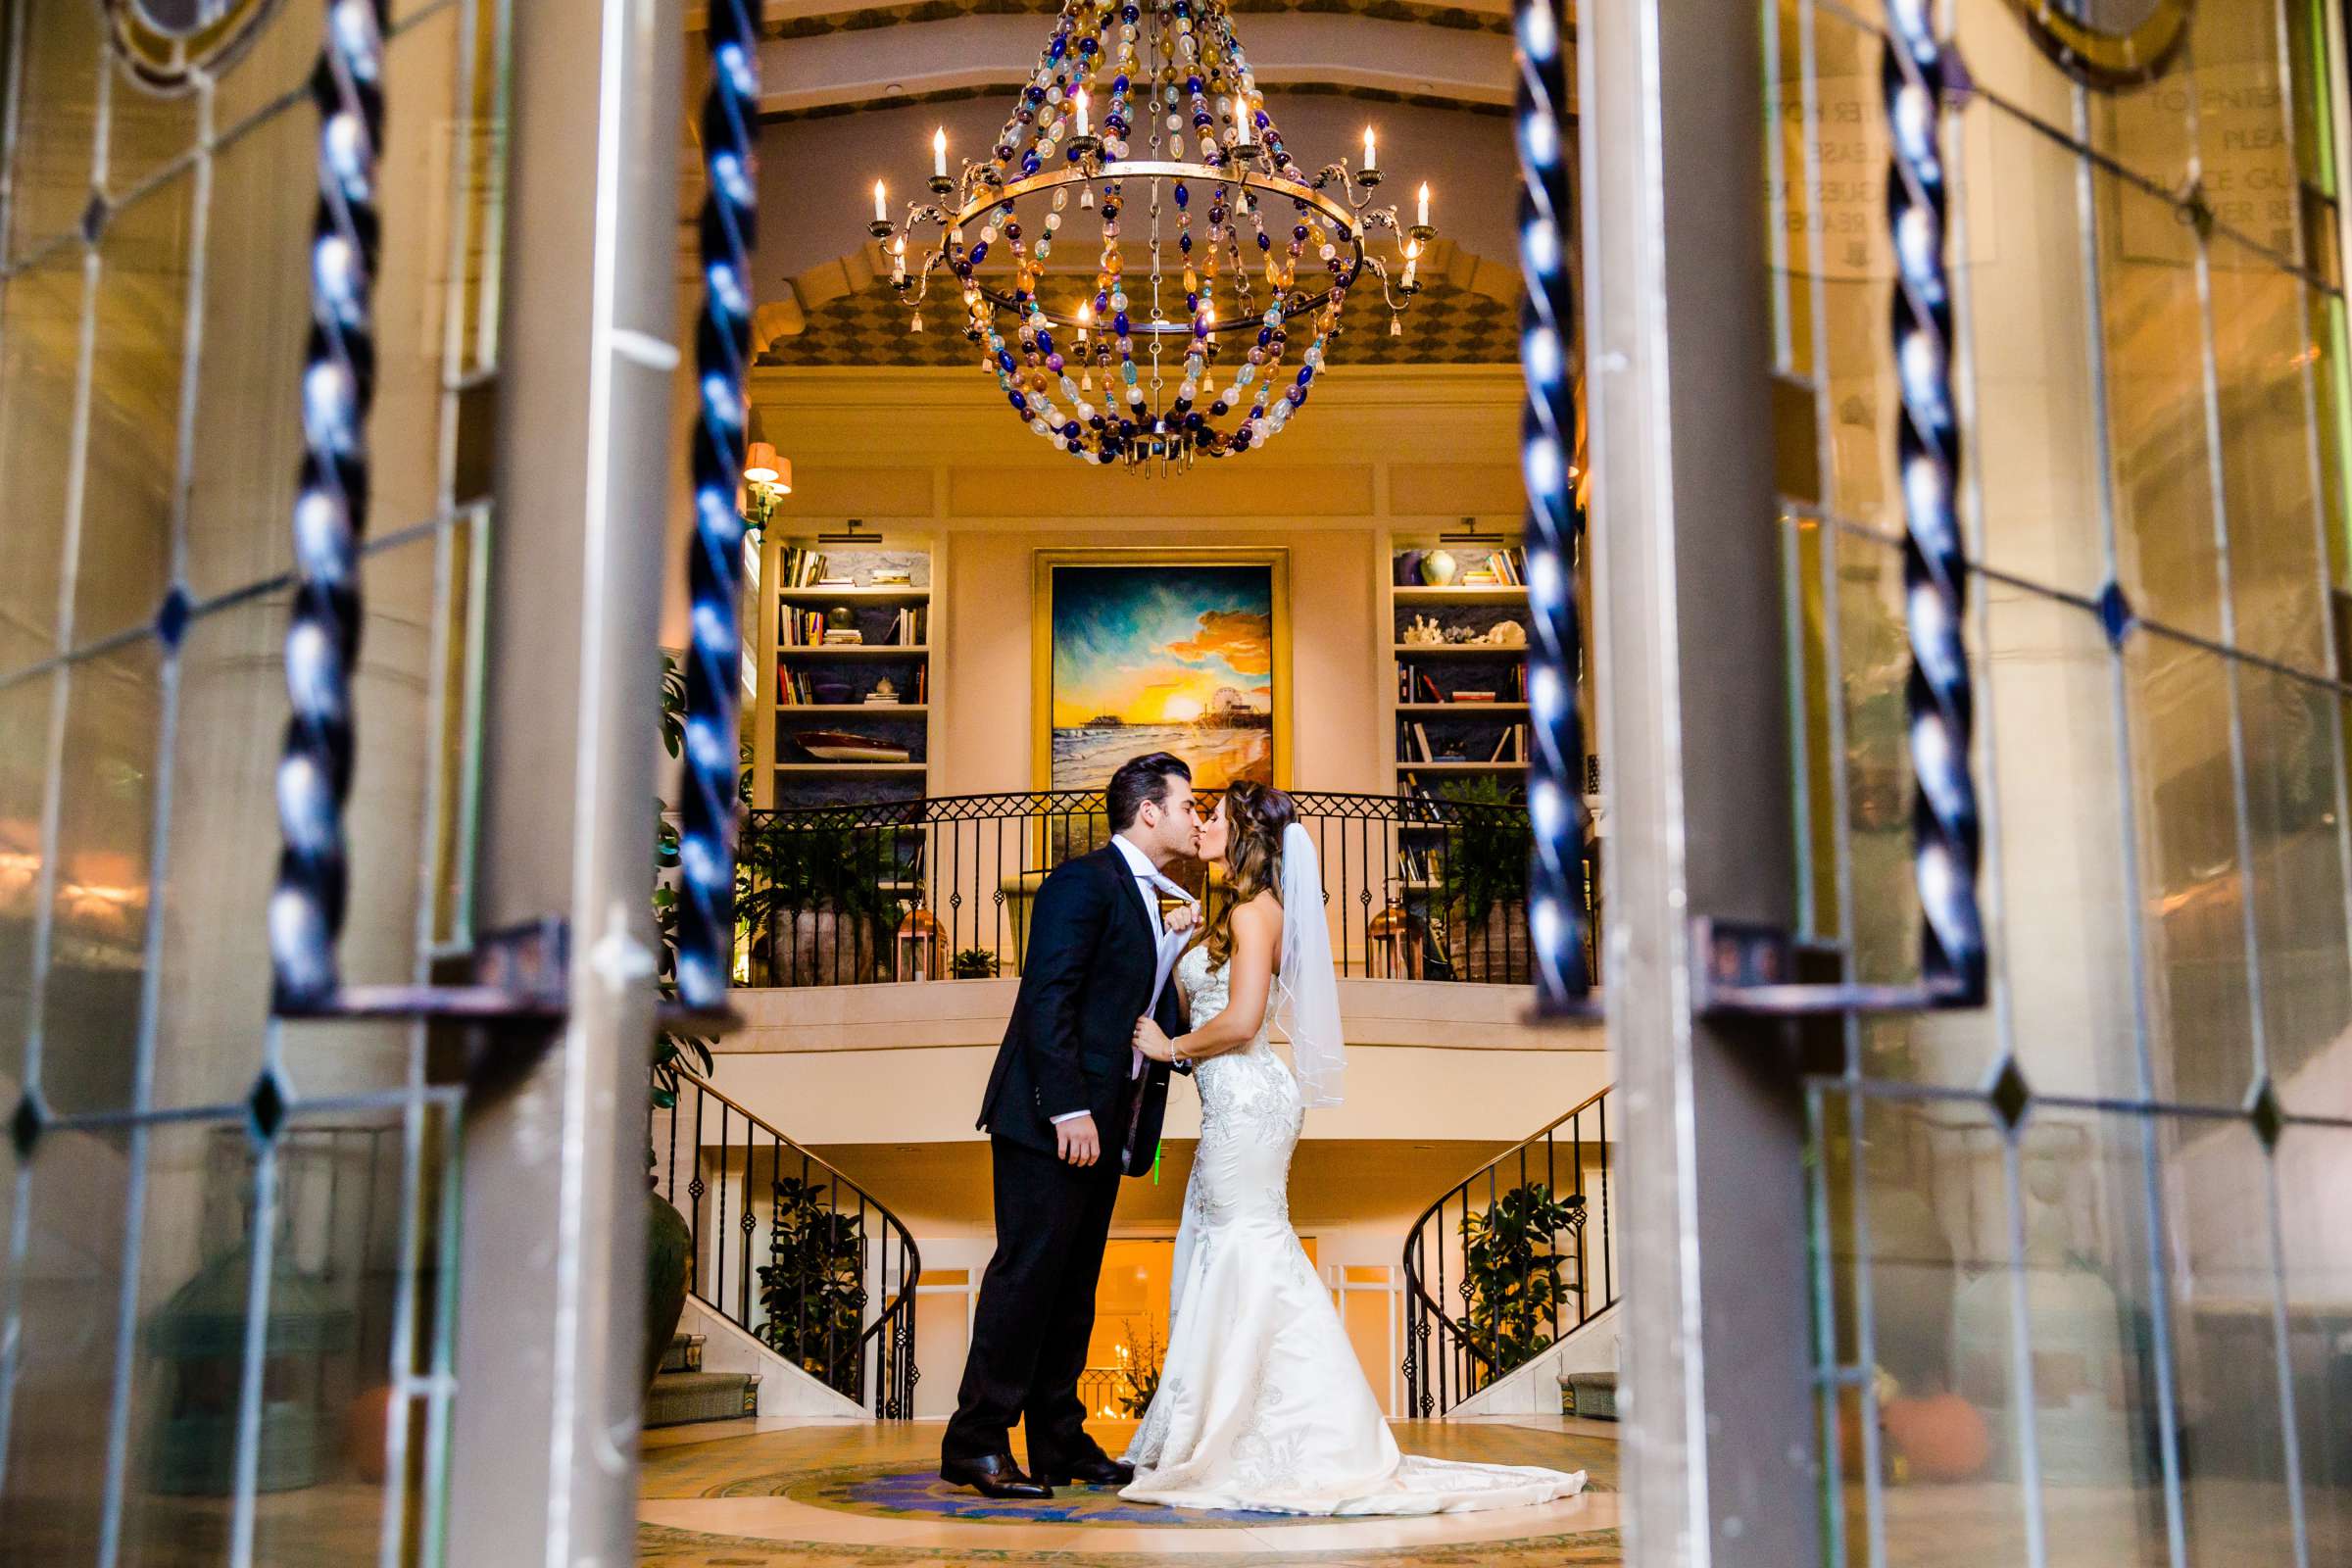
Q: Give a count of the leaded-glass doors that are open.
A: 2